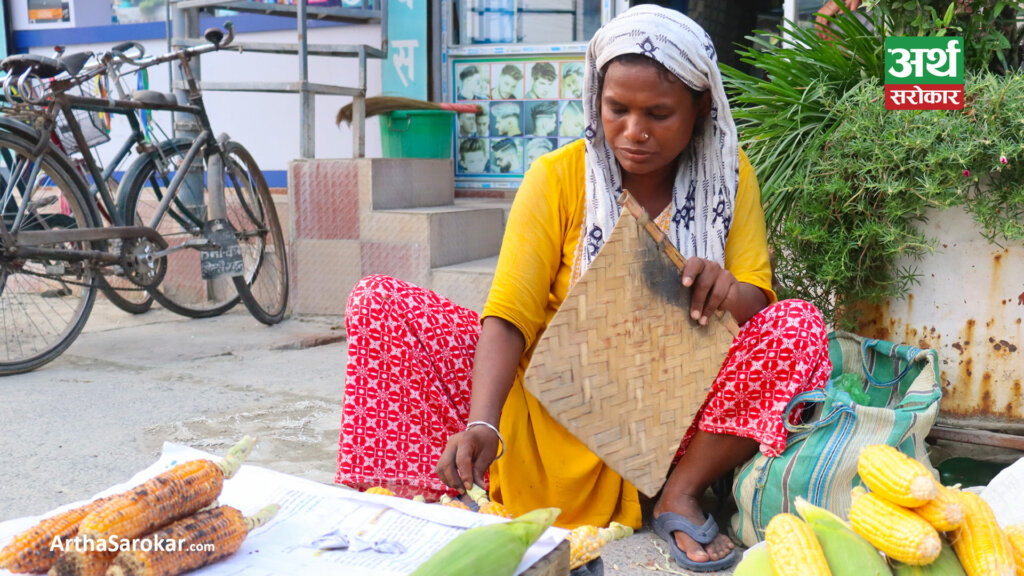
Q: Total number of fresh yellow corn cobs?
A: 6